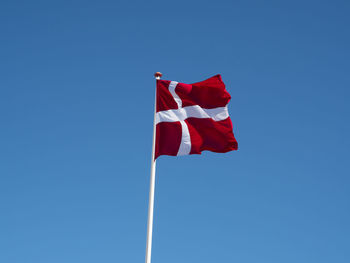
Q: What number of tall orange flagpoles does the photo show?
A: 0